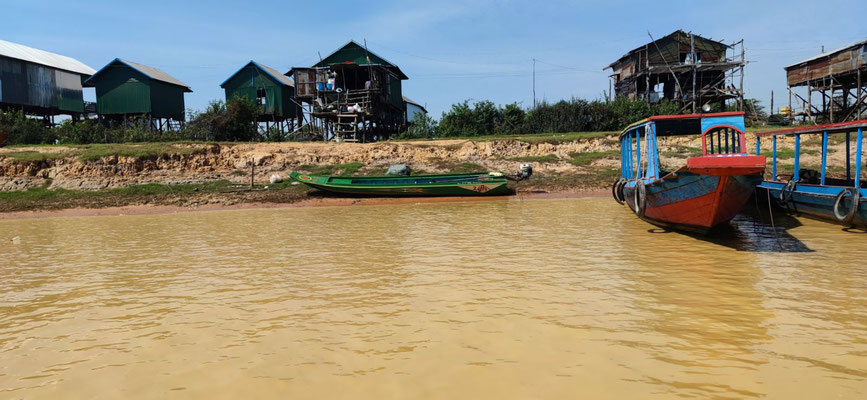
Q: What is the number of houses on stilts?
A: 6